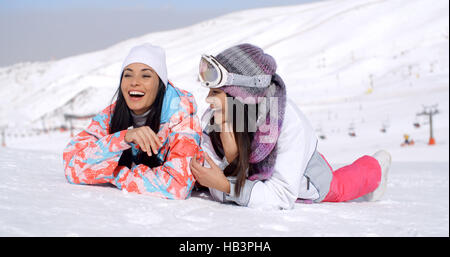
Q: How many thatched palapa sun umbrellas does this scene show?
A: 0